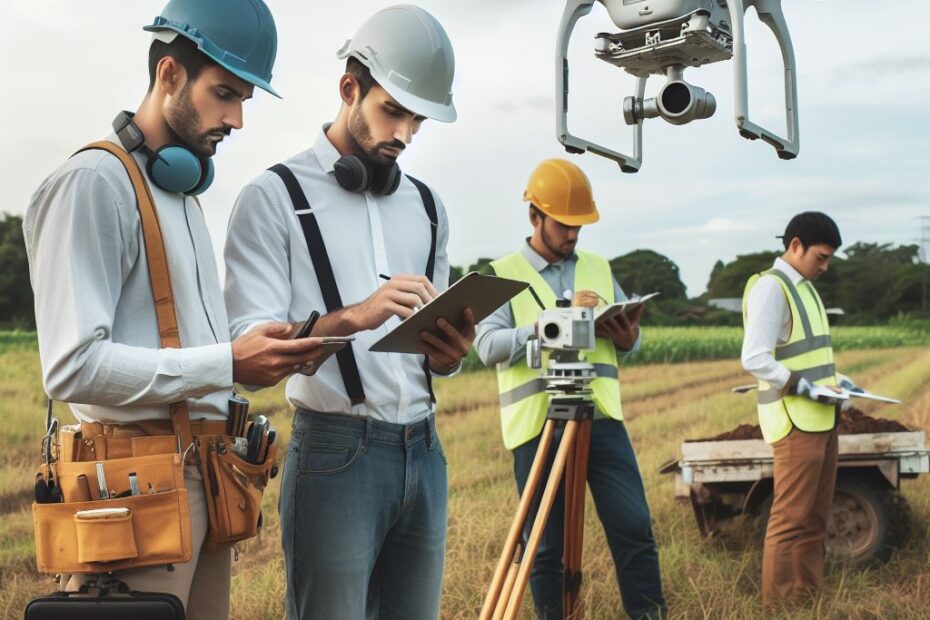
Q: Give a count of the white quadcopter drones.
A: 1